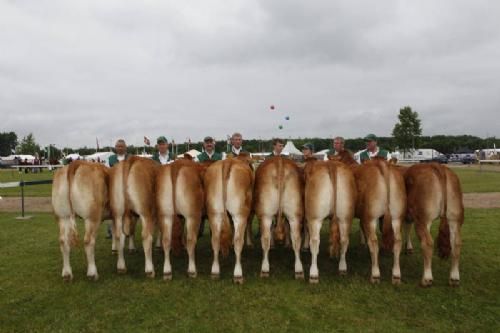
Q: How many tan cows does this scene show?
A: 8